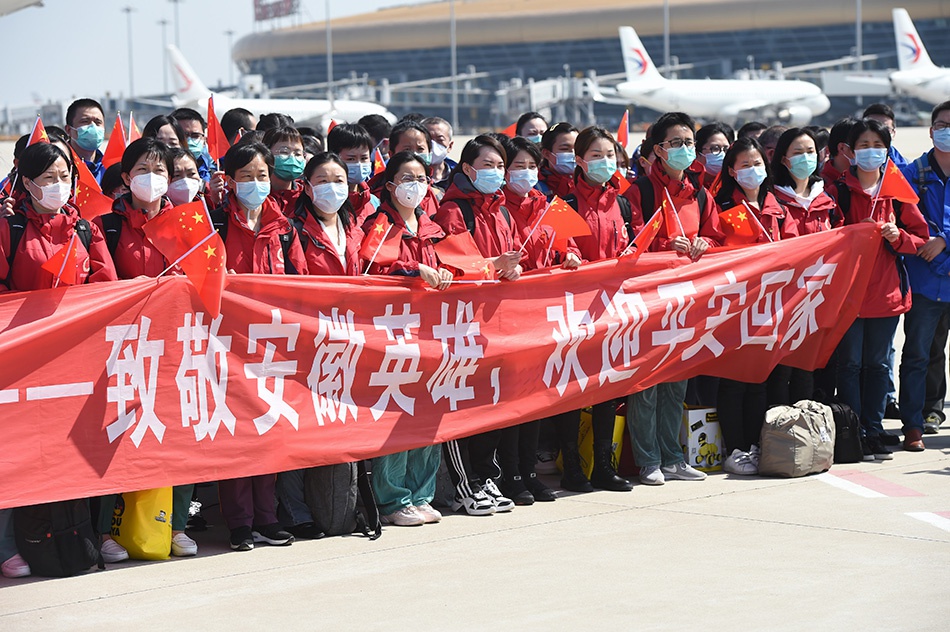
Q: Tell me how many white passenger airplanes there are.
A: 3